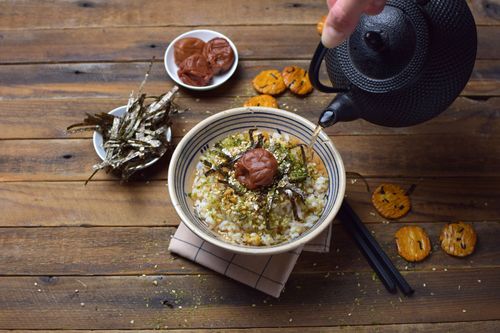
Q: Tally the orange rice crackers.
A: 7